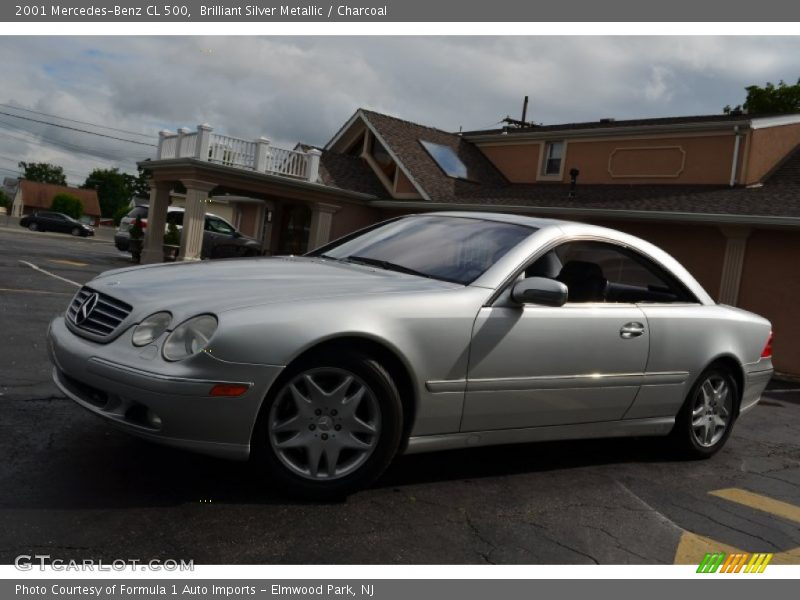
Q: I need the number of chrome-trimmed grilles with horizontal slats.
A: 1